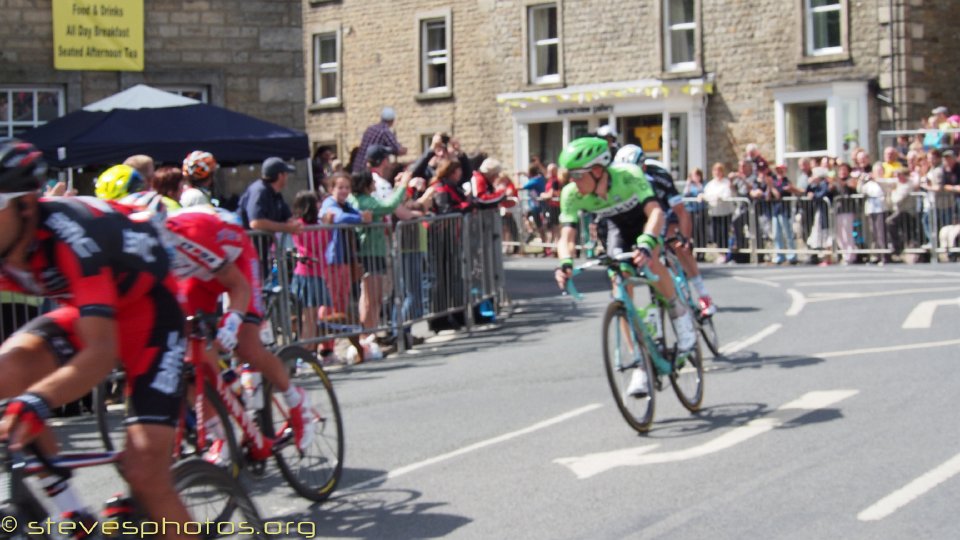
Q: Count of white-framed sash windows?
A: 5